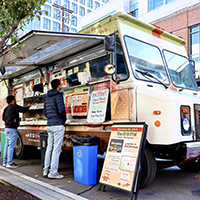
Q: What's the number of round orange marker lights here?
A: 1